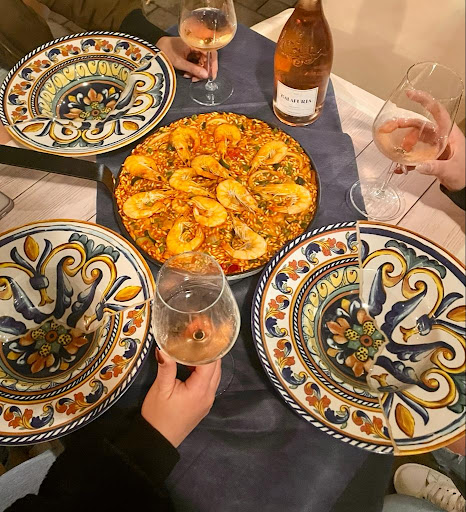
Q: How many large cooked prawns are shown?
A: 12